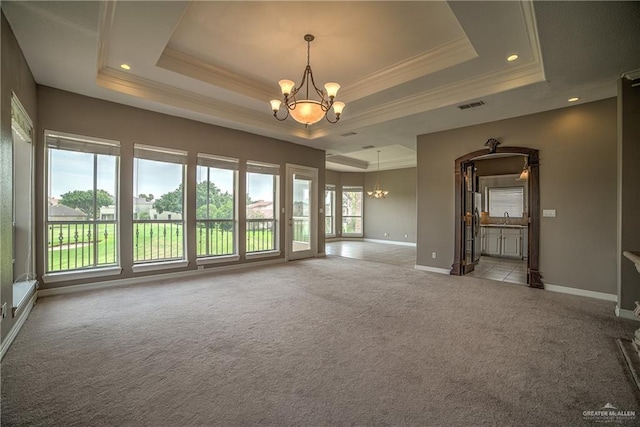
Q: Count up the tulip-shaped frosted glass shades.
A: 4